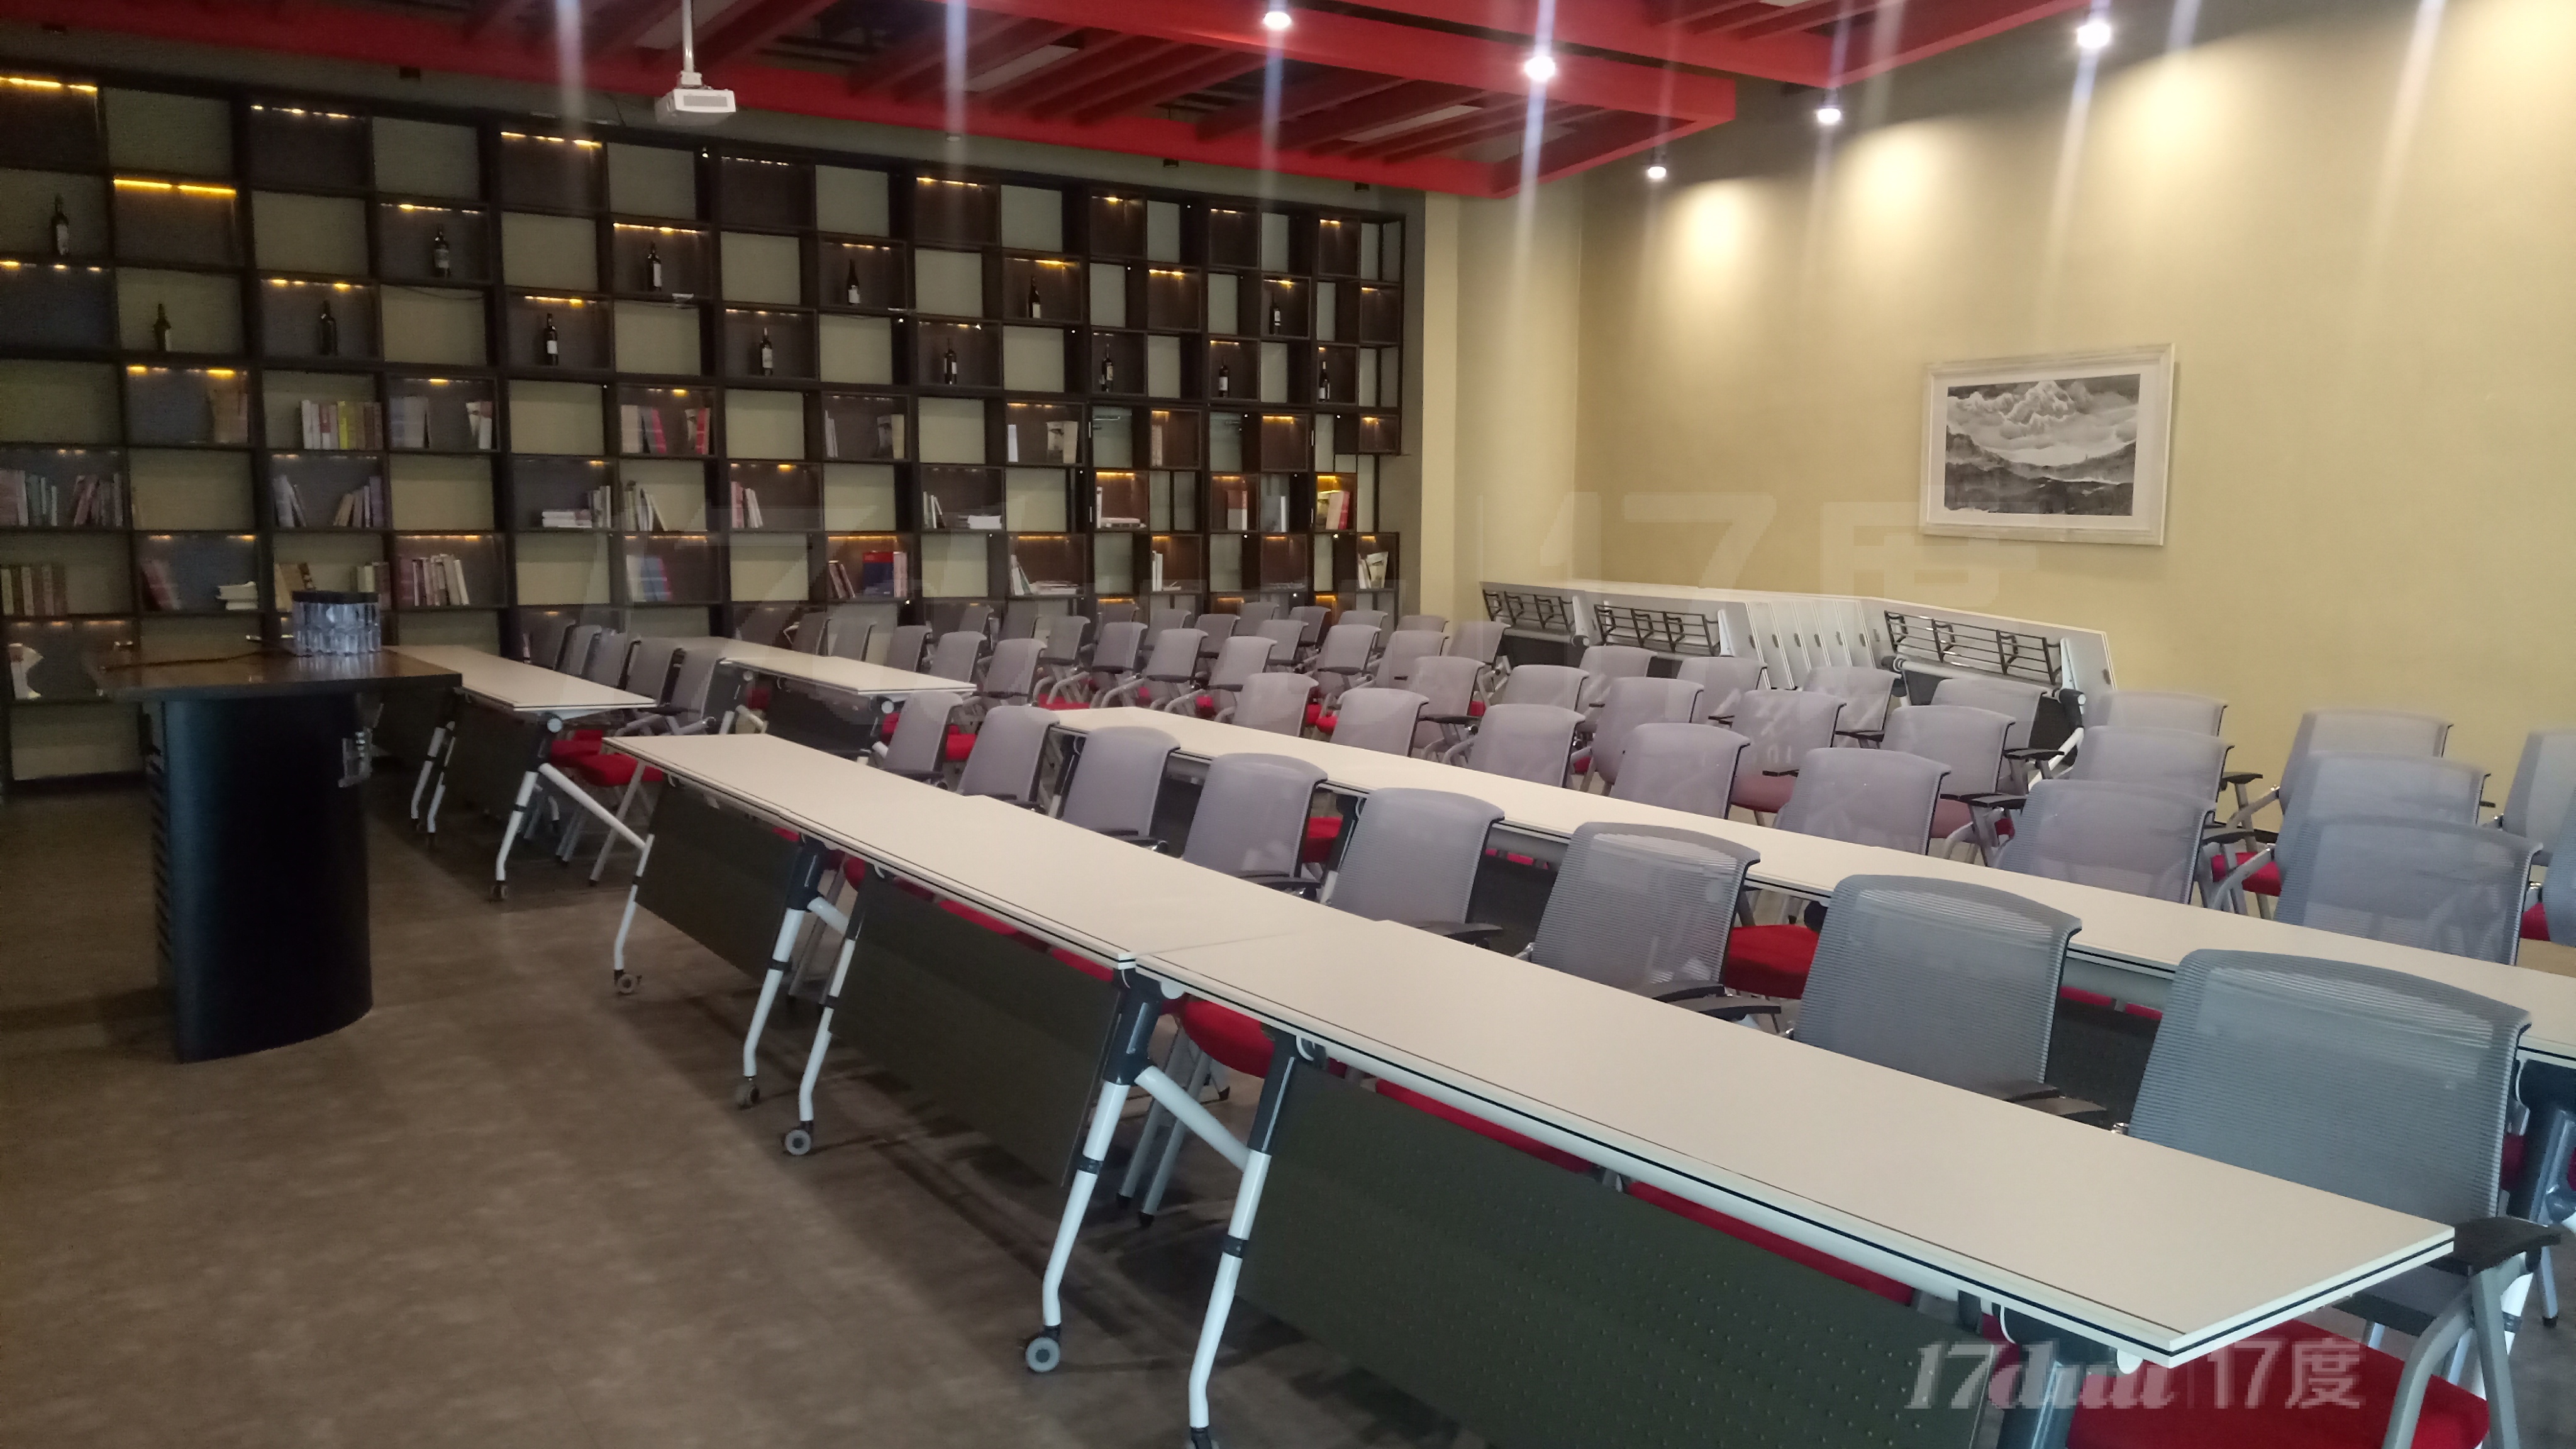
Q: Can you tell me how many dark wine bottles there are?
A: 14